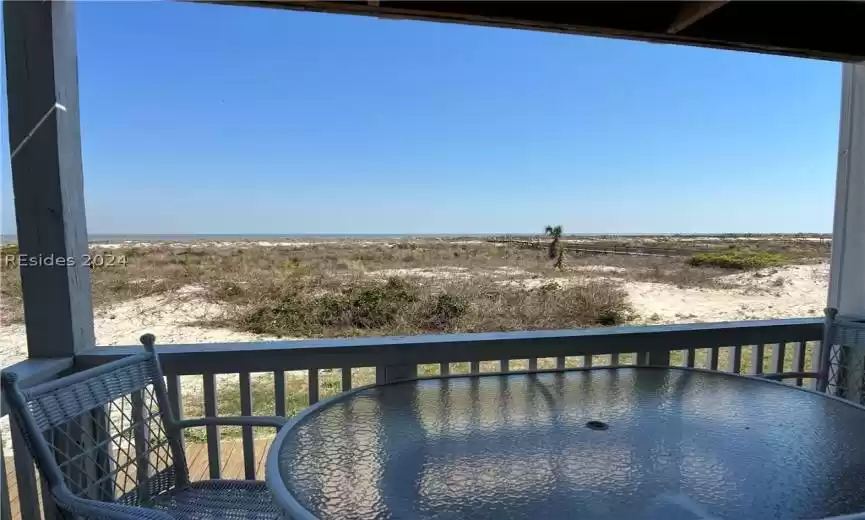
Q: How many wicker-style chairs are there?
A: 2